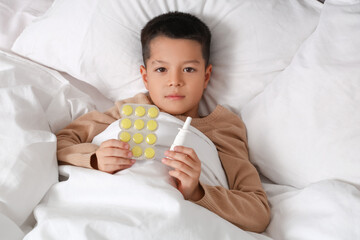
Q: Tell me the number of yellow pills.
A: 11